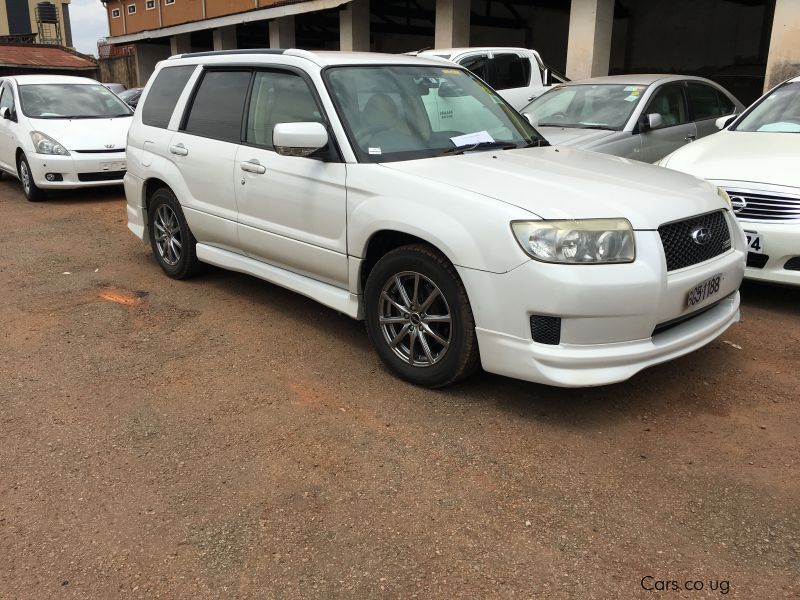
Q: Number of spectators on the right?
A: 0